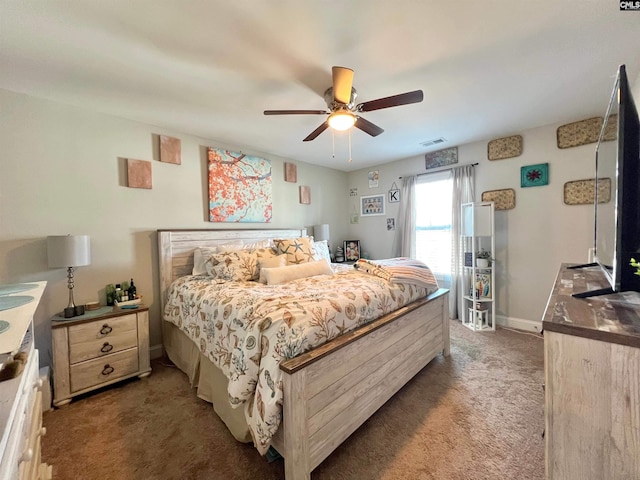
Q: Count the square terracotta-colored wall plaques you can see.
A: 4